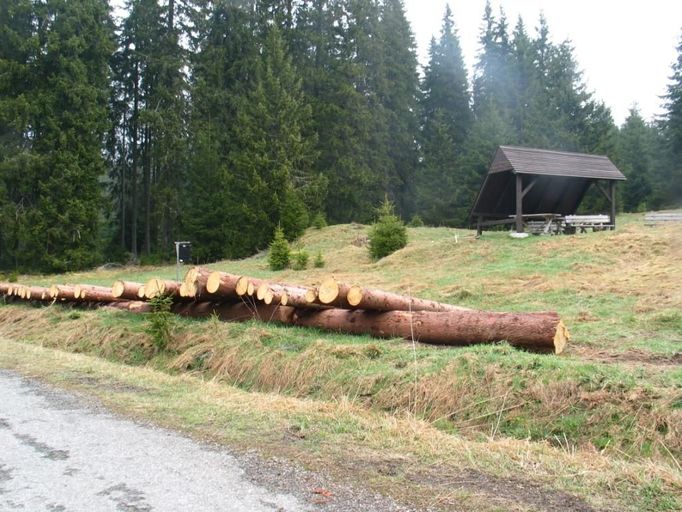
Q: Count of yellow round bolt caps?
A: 0